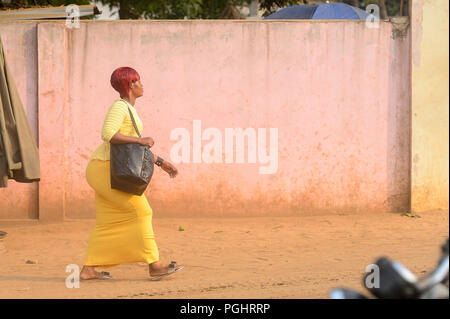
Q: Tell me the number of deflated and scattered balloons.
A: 0